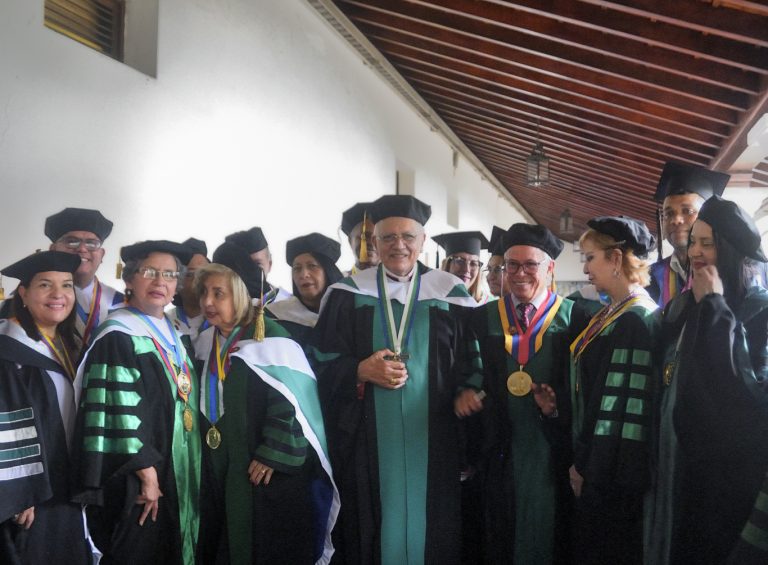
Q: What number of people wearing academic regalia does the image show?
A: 15